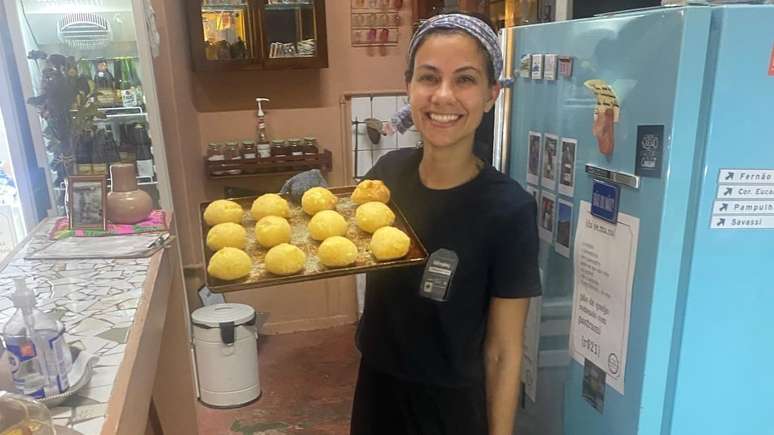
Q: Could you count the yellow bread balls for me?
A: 12